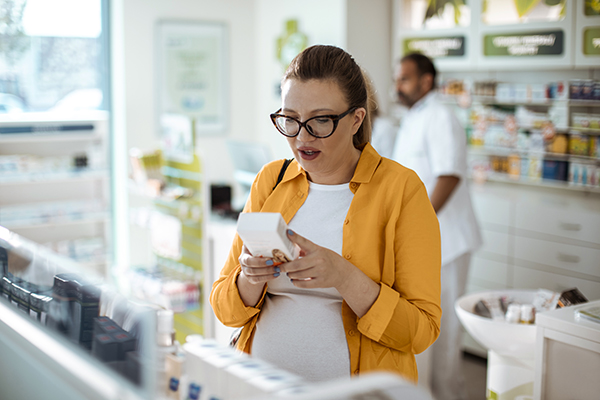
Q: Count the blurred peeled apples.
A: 0